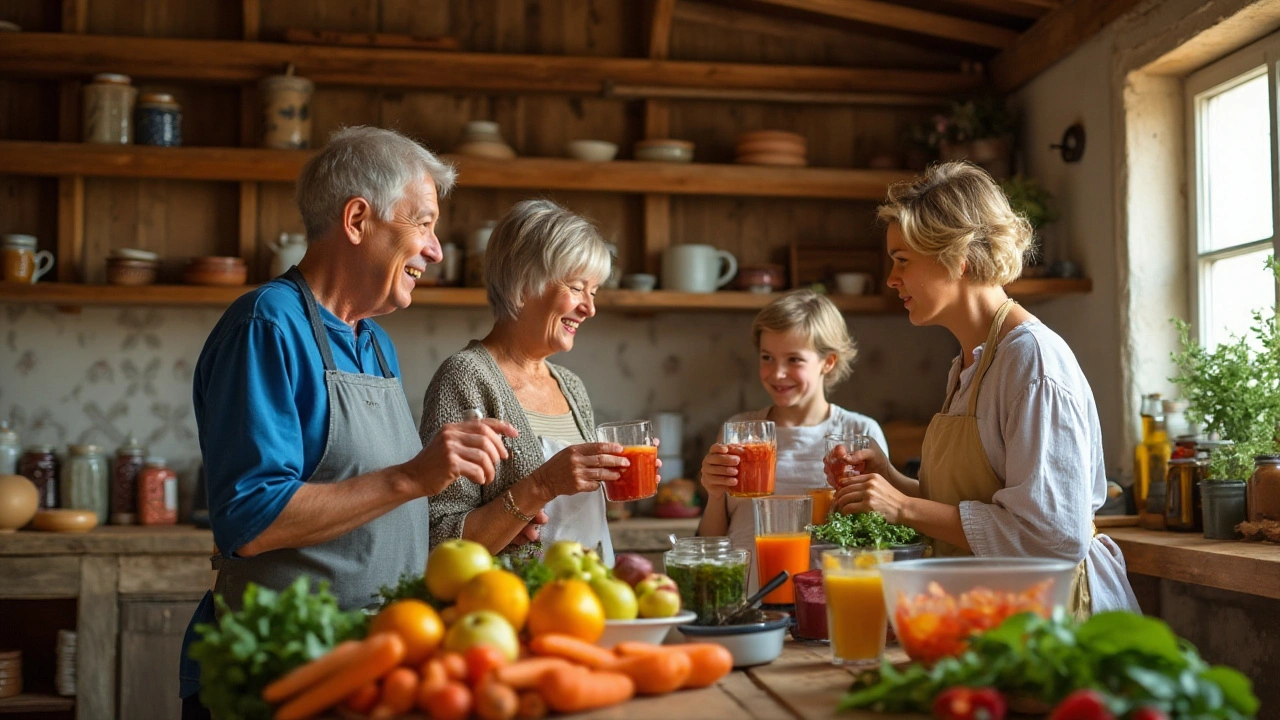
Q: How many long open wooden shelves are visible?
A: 3